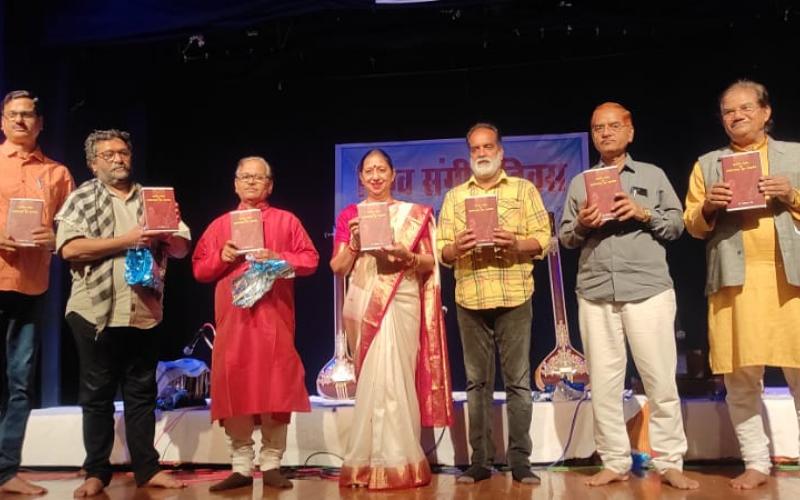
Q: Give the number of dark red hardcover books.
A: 7